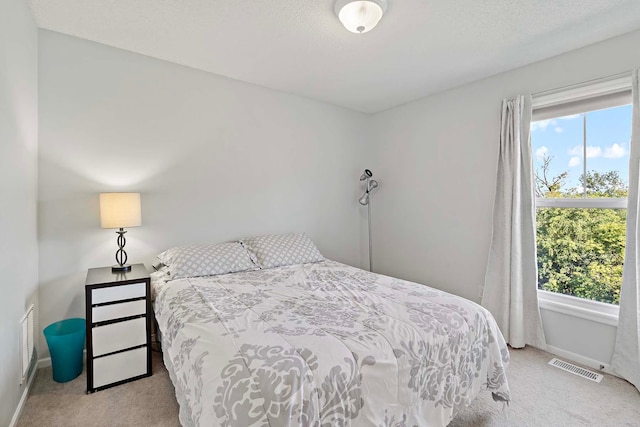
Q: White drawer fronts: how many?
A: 4